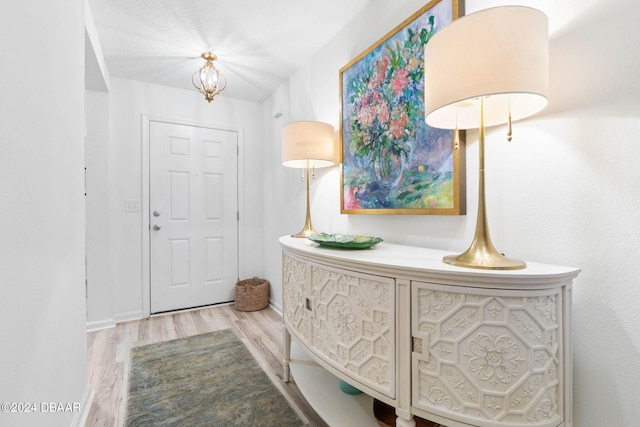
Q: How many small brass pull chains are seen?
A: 4